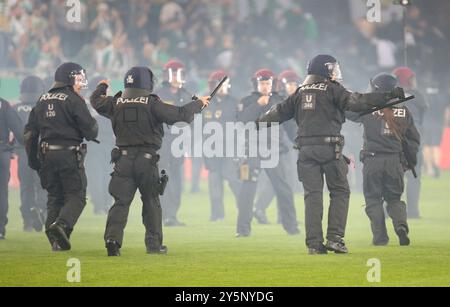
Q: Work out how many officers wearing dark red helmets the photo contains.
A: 5